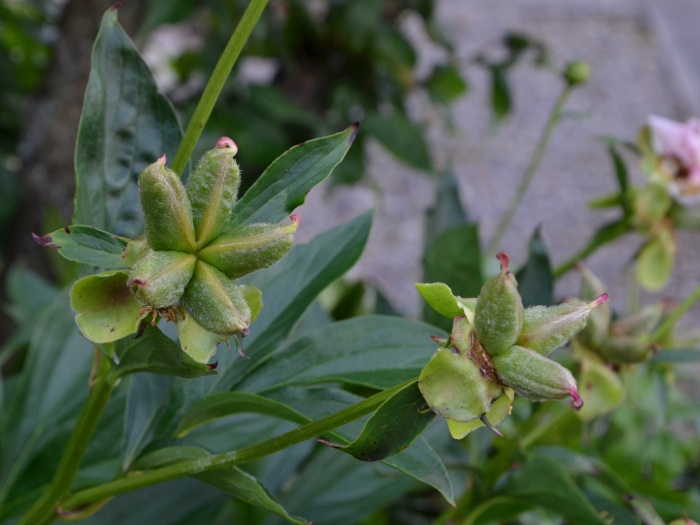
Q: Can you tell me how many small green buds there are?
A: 1